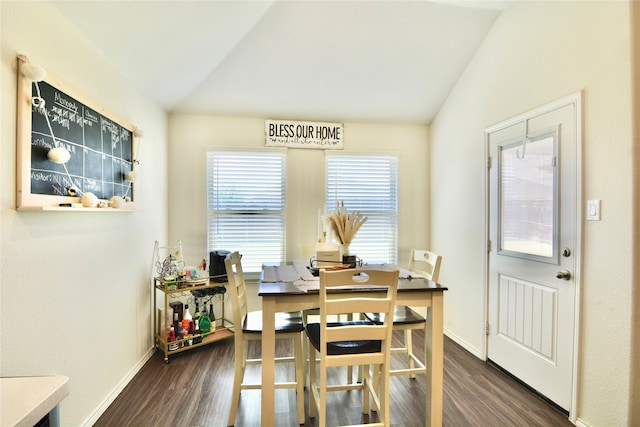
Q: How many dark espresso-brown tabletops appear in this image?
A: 1